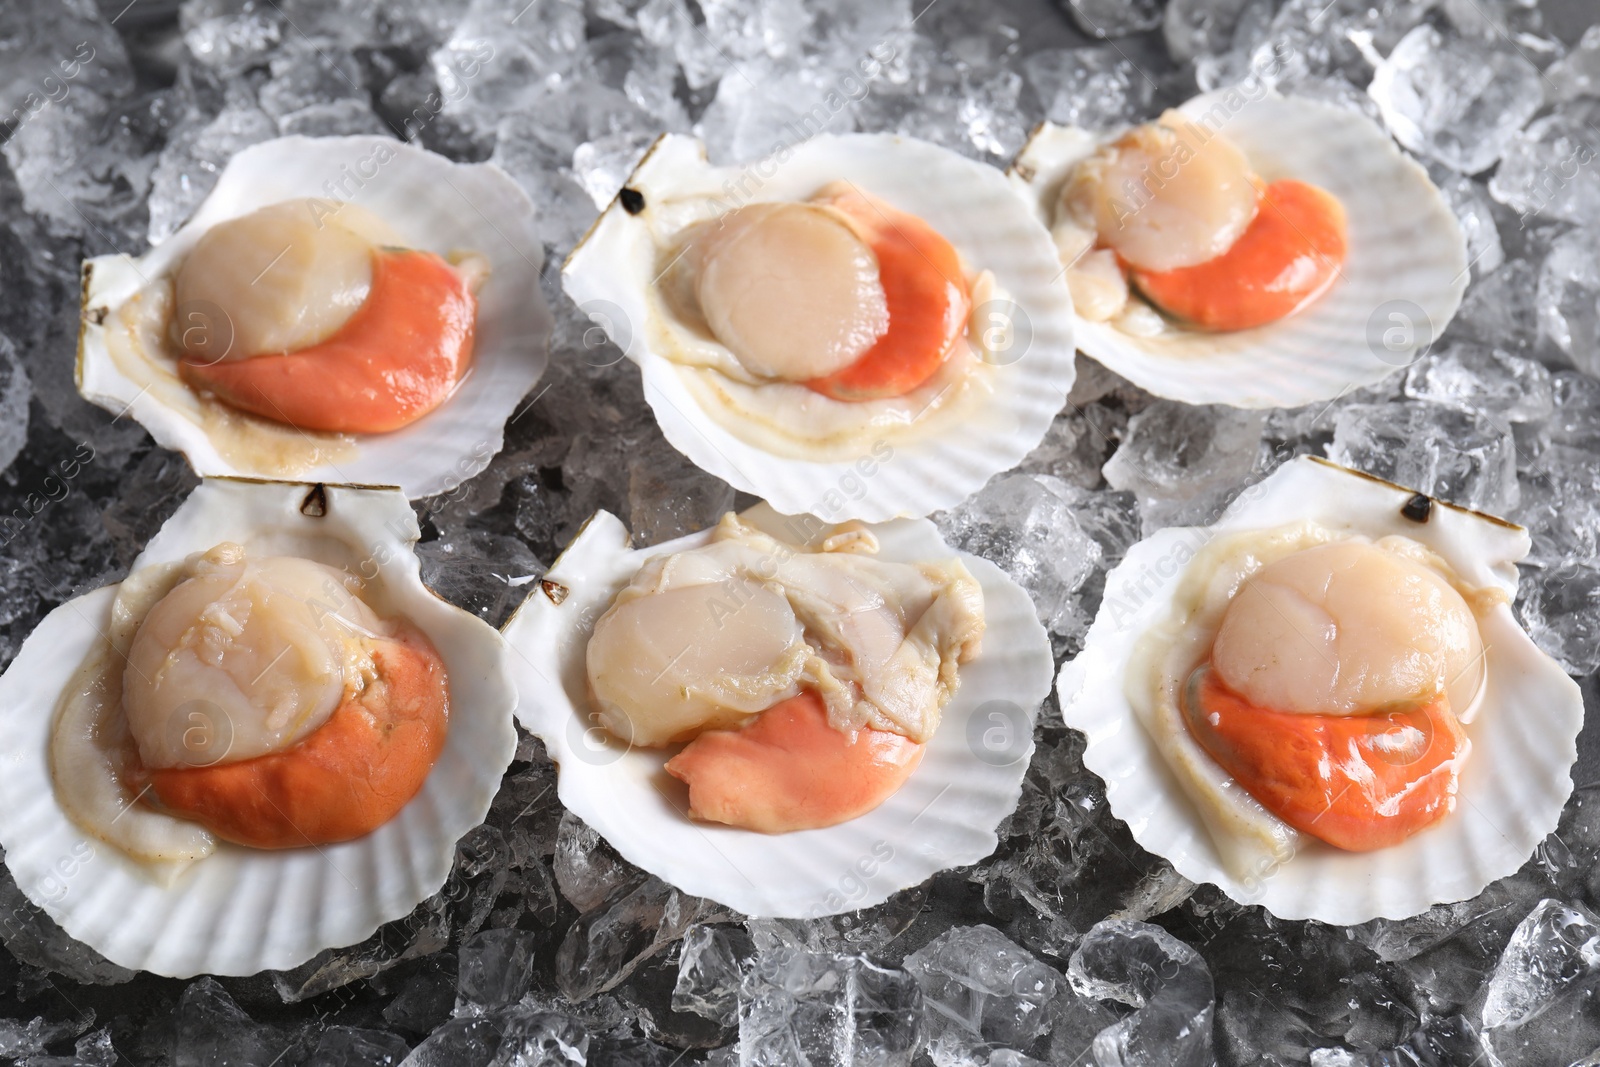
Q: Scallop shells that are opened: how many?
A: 6